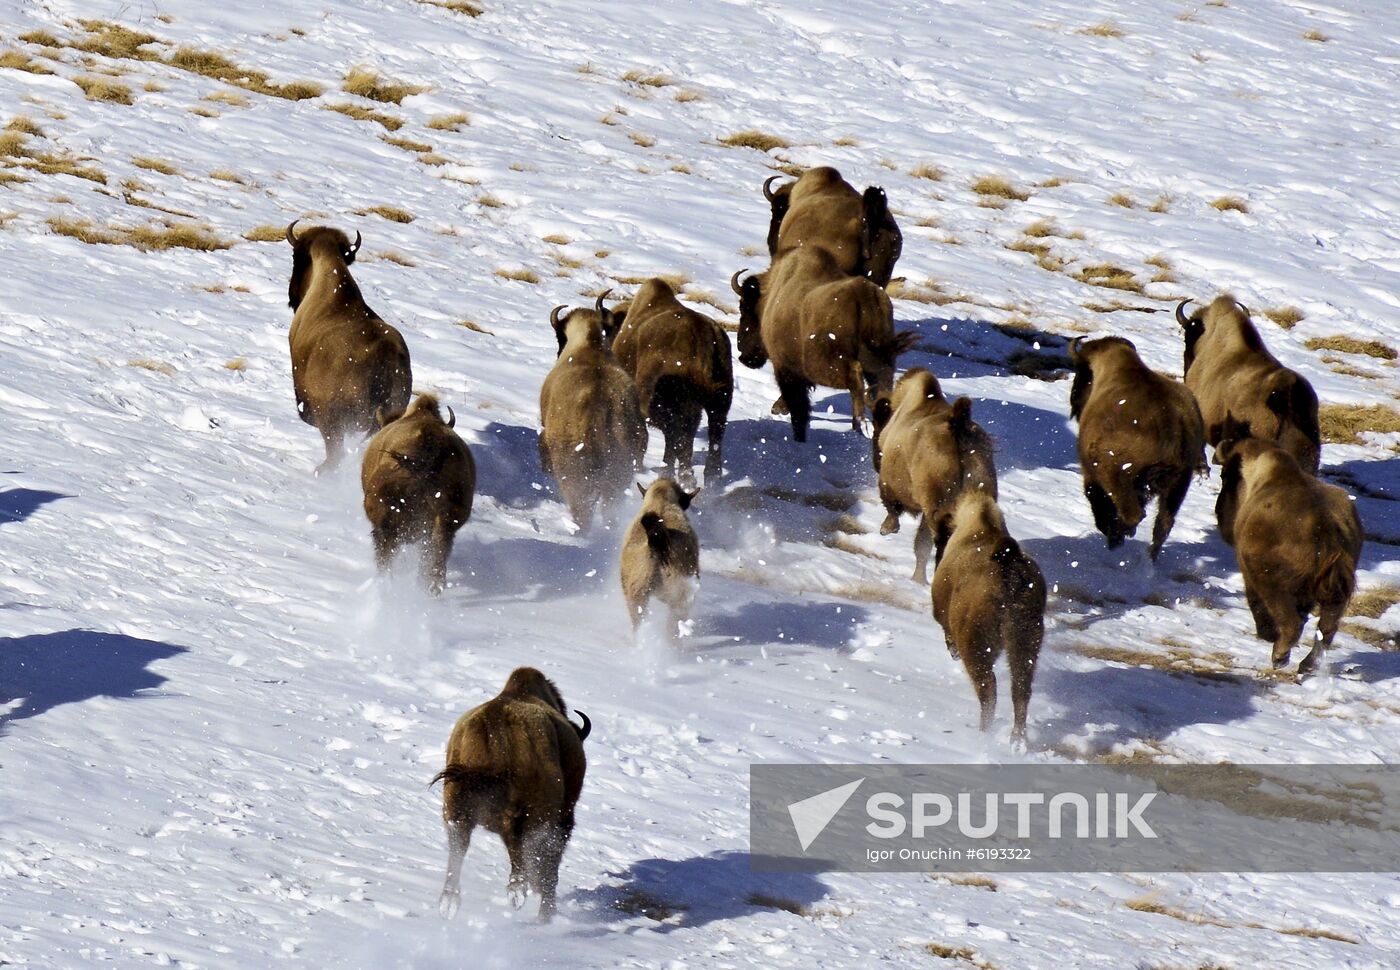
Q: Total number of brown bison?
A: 13